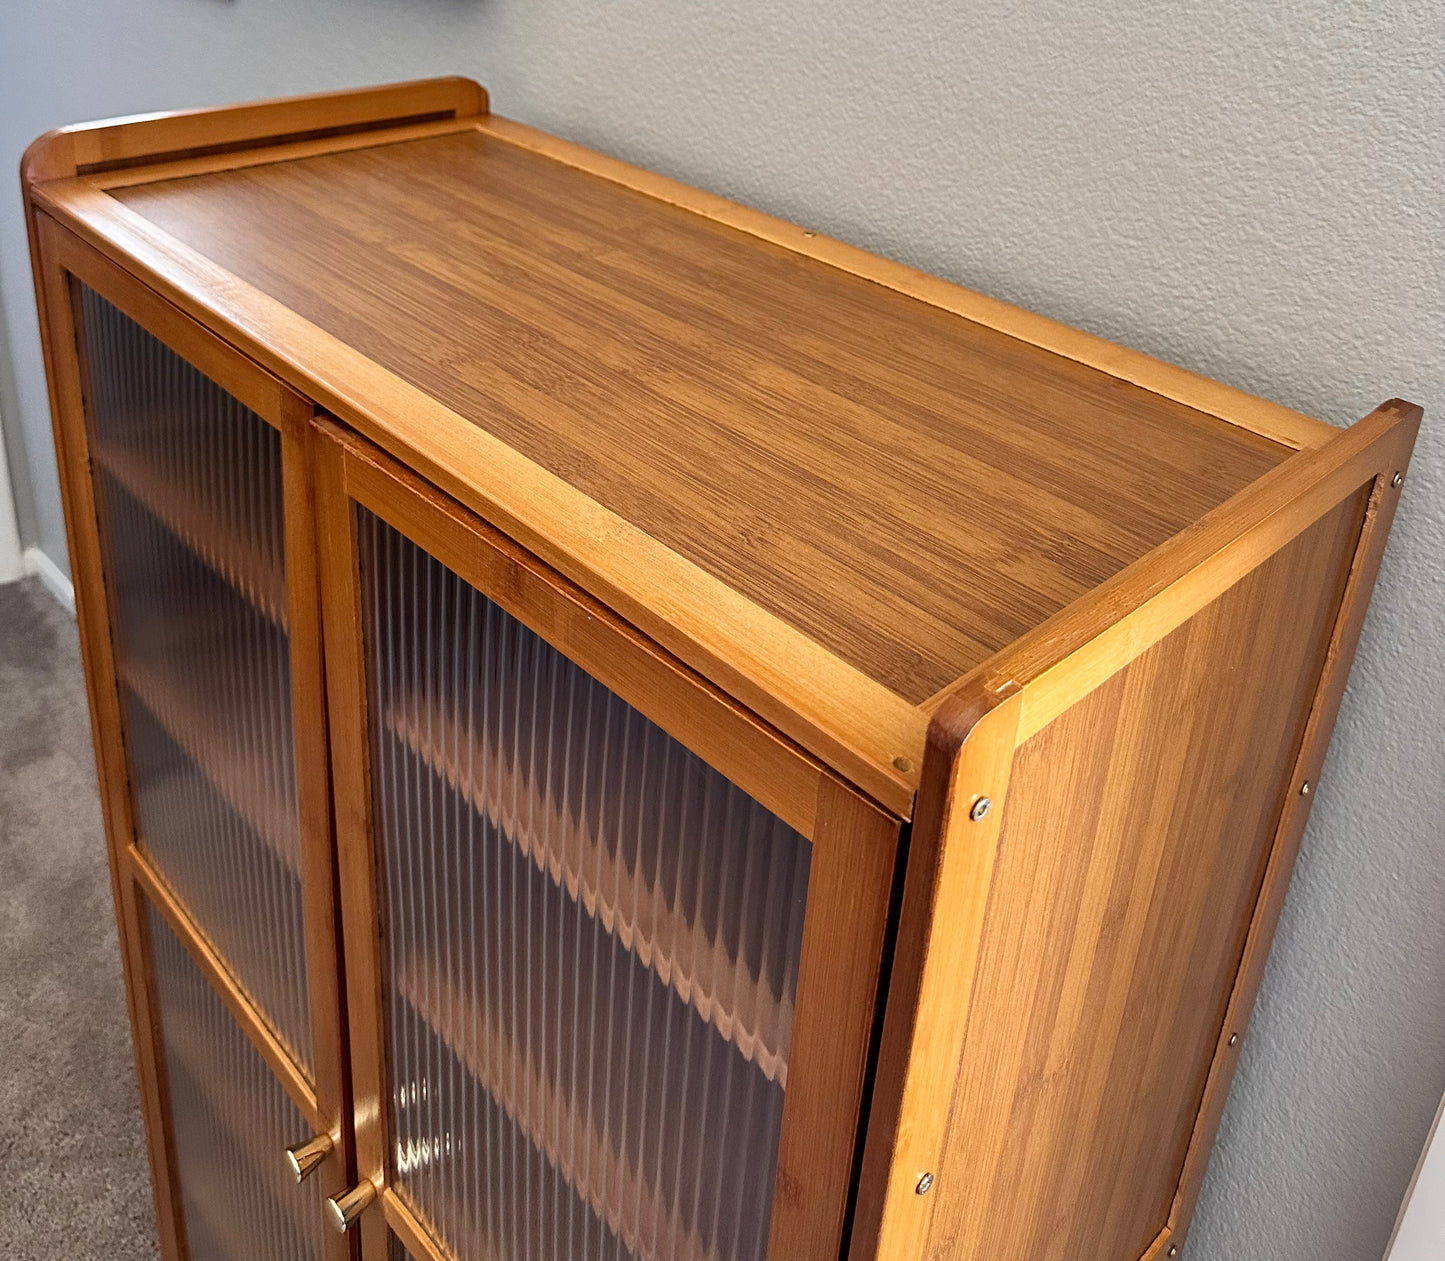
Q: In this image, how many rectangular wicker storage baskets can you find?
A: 0